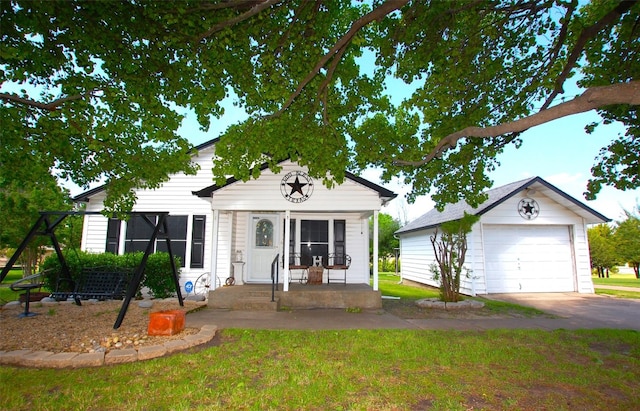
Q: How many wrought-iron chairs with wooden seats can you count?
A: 2